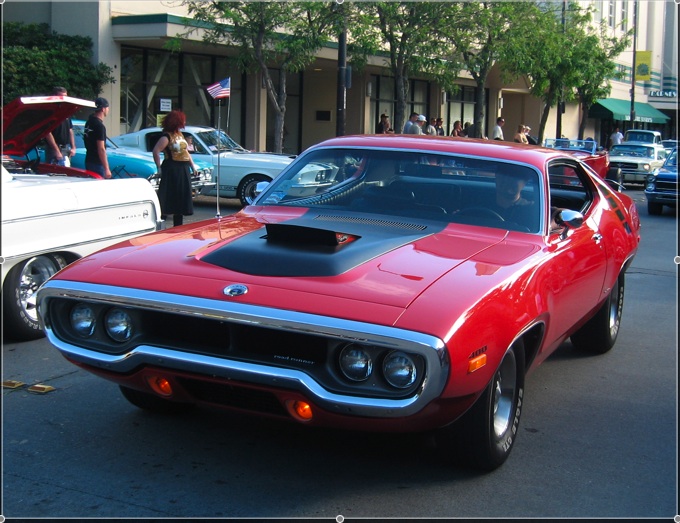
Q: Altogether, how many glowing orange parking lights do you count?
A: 2